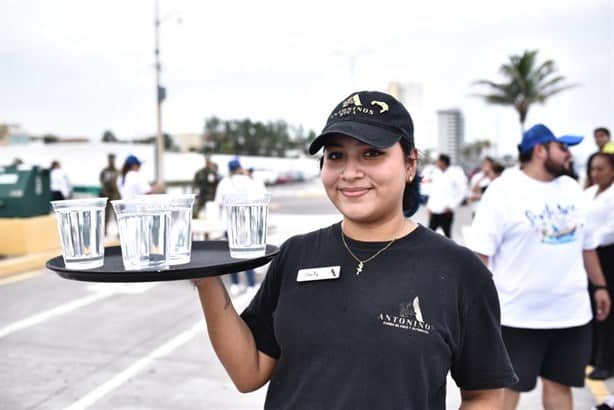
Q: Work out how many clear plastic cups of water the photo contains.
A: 4